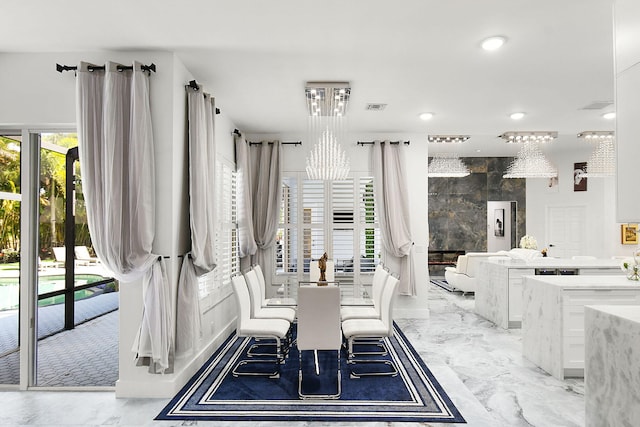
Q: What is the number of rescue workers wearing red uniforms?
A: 0